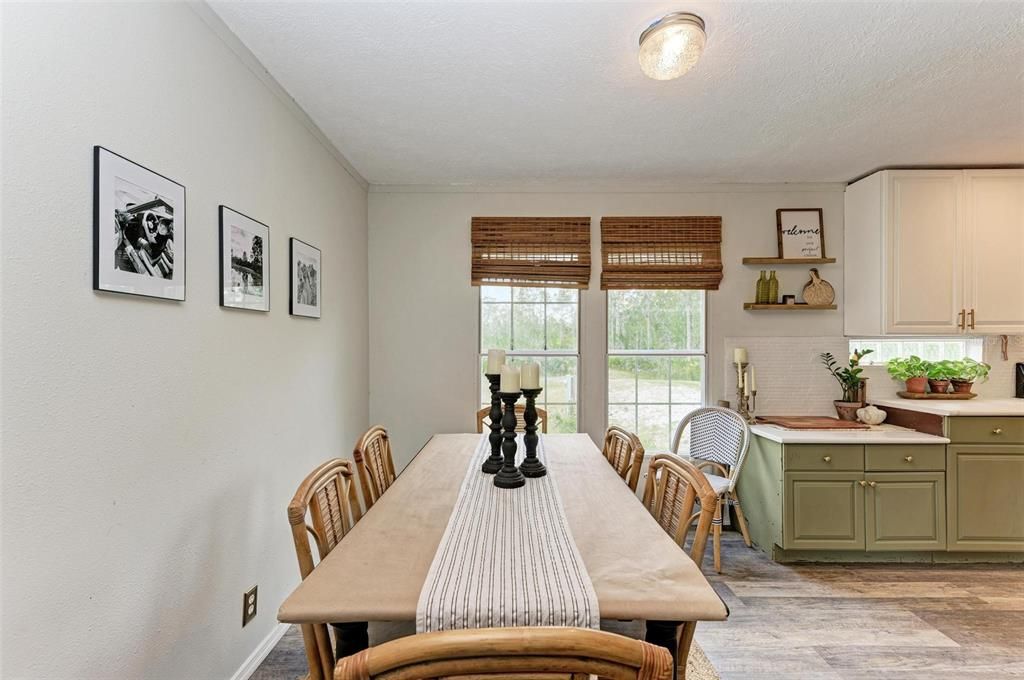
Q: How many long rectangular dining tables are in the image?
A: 1